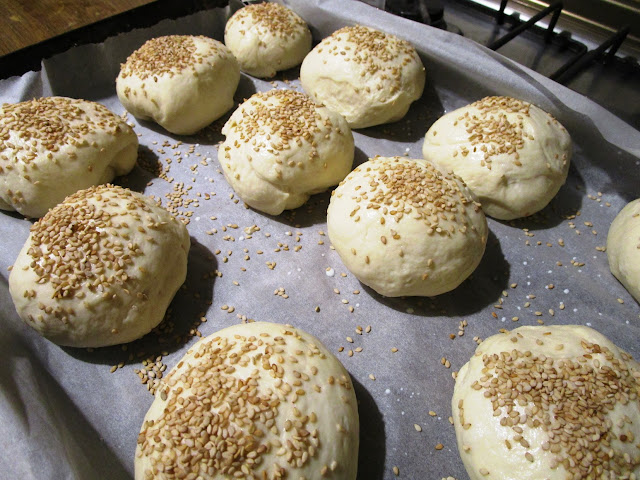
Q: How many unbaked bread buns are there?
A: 11